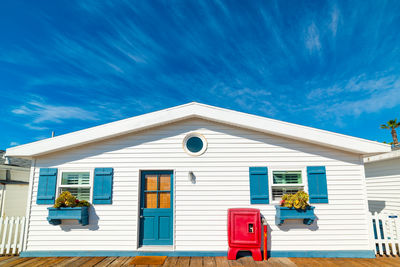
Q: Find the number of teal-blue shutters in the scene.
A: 4